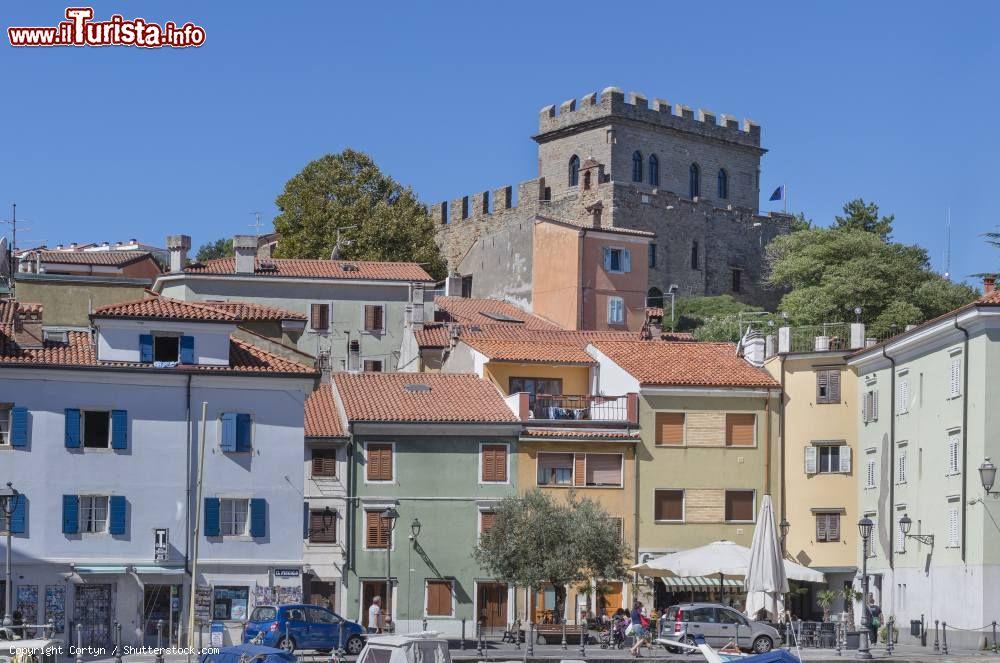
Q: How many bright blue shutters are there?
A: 12